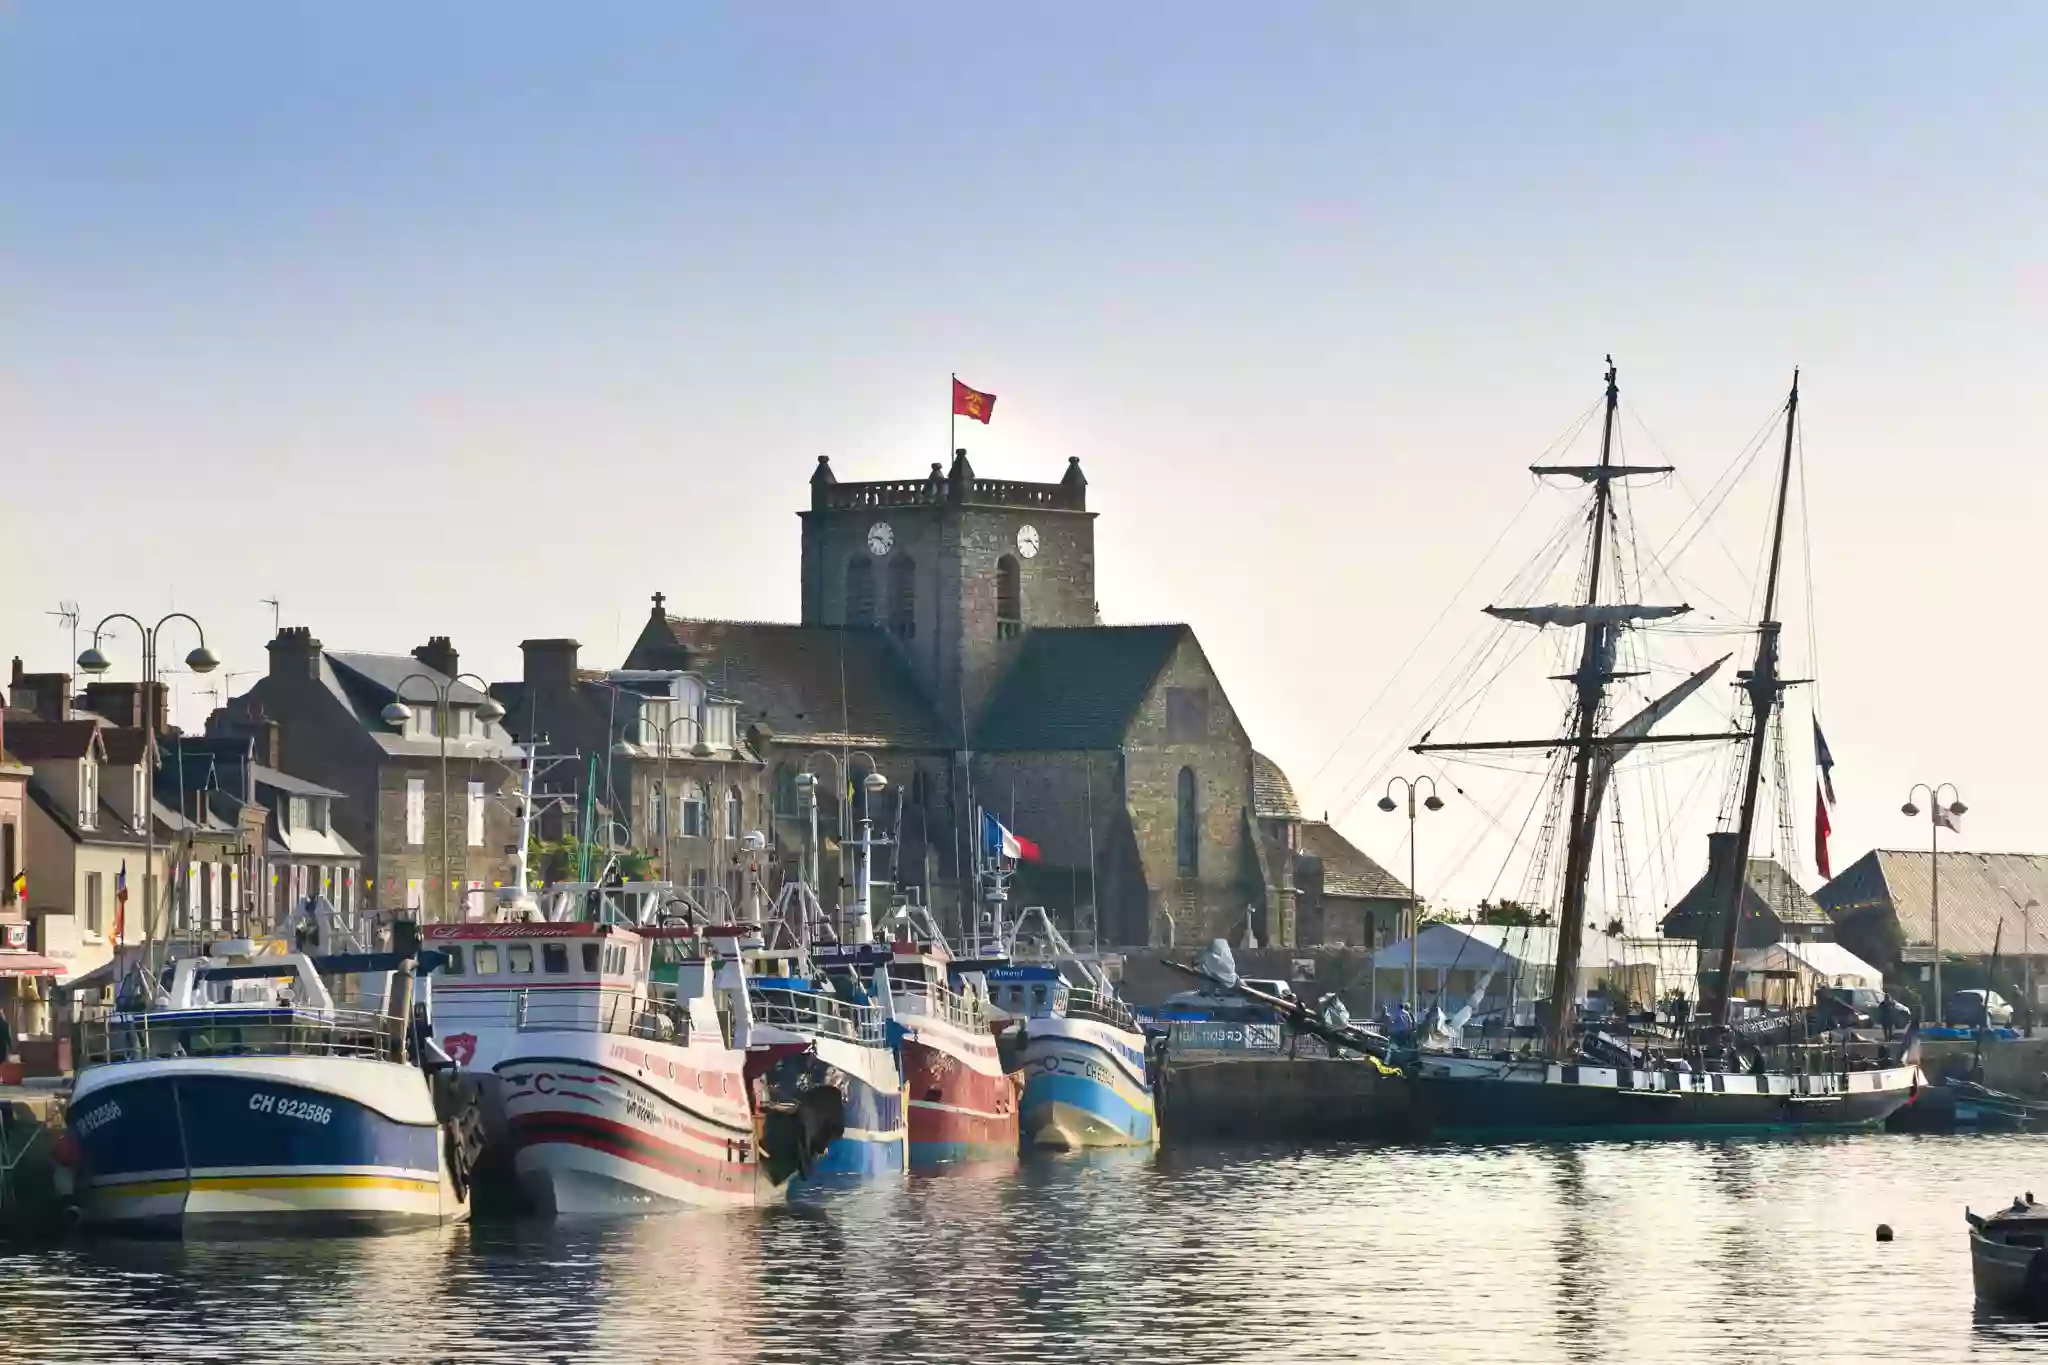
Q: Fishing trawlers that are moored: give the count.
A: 5